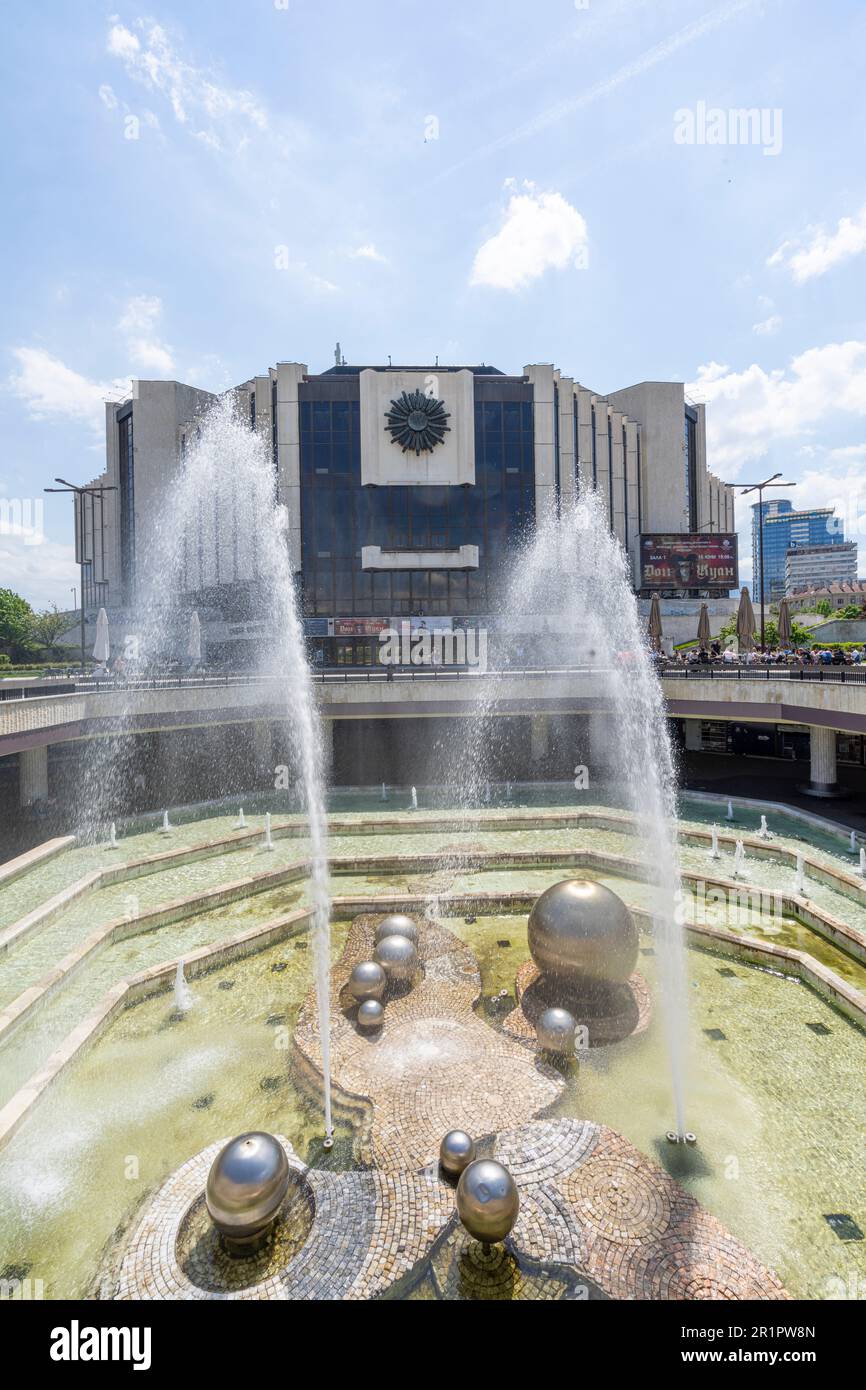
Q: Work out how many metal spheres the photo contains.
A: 9